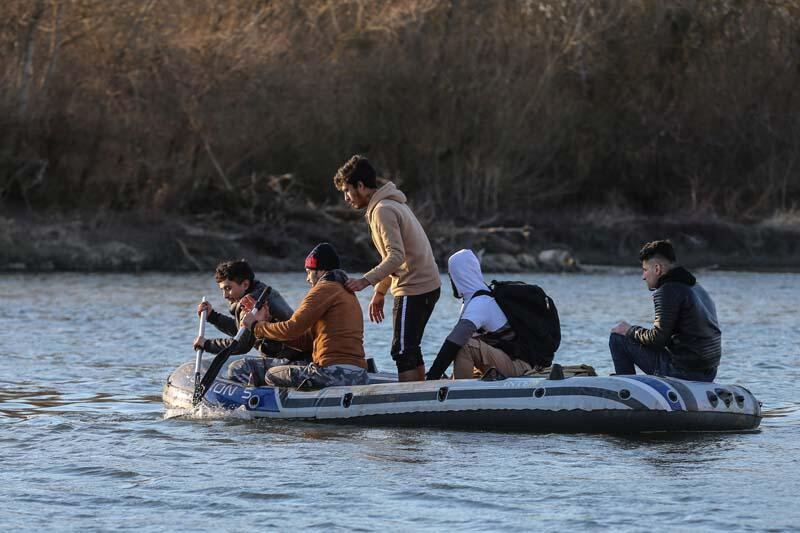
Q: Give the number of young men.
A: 5